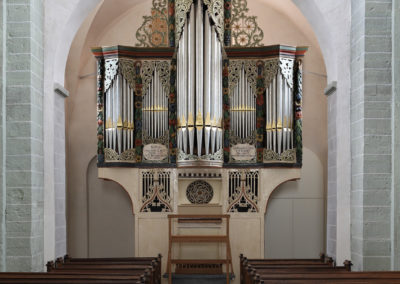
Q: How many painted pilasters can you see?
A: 6